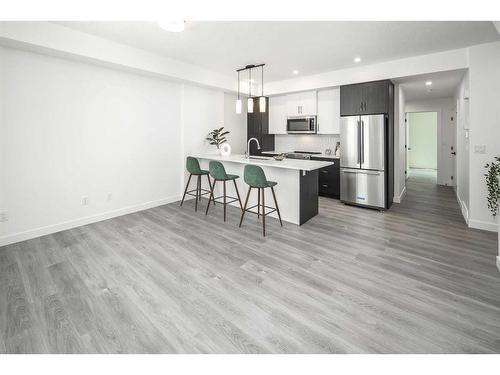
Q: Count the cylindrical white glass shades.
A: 3